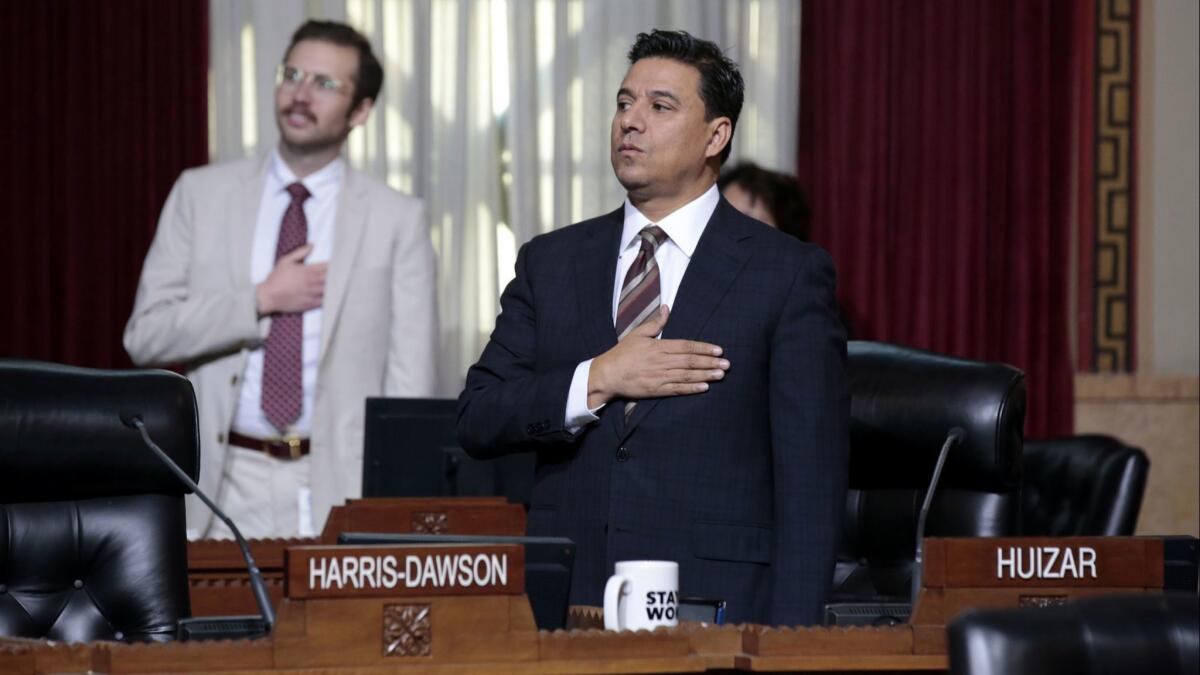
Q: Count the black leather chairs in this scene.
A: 4